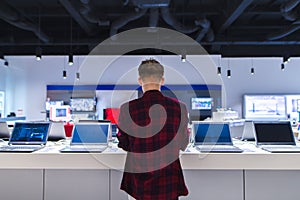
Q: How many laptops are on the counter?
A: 4